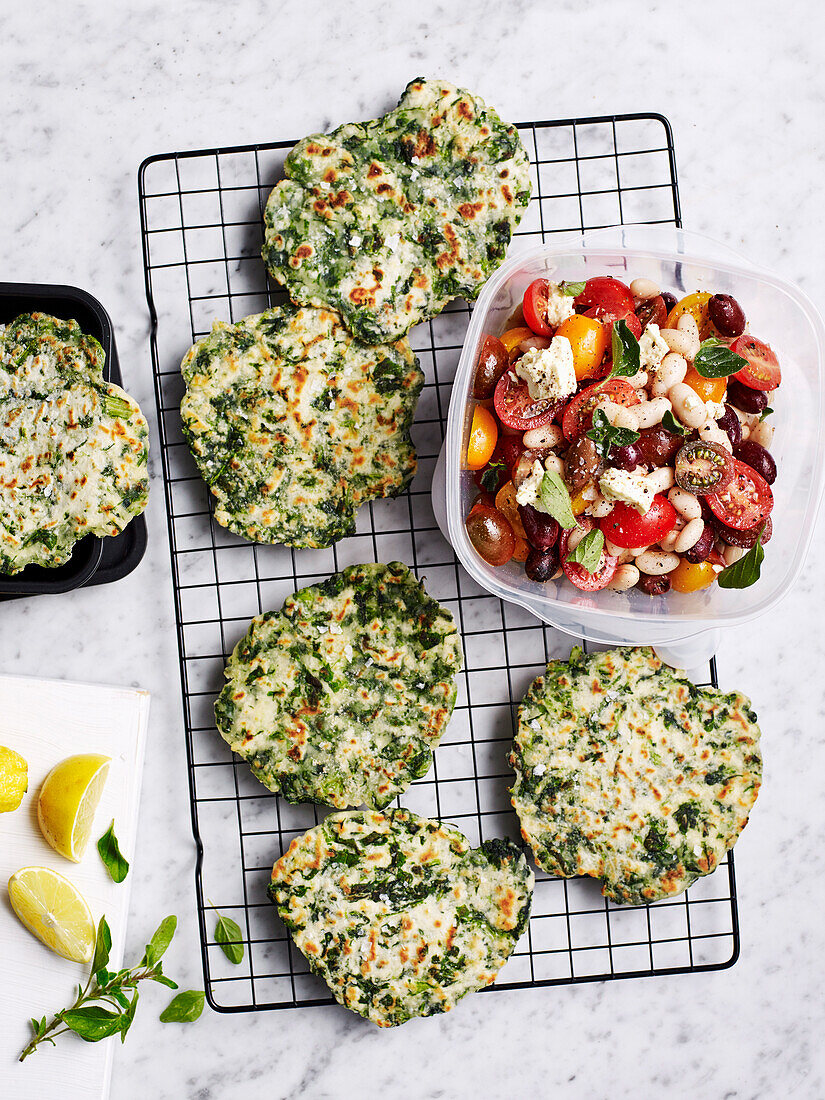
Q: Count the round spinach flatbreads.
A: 6